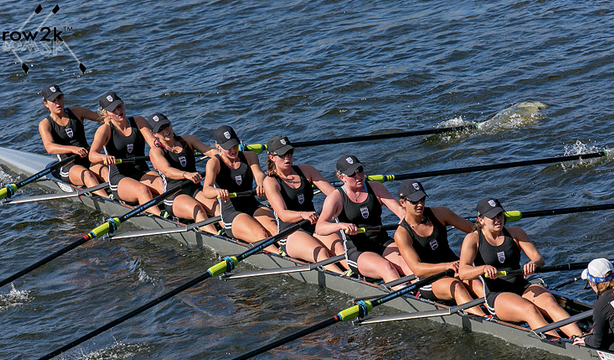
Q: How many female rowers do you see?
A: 8